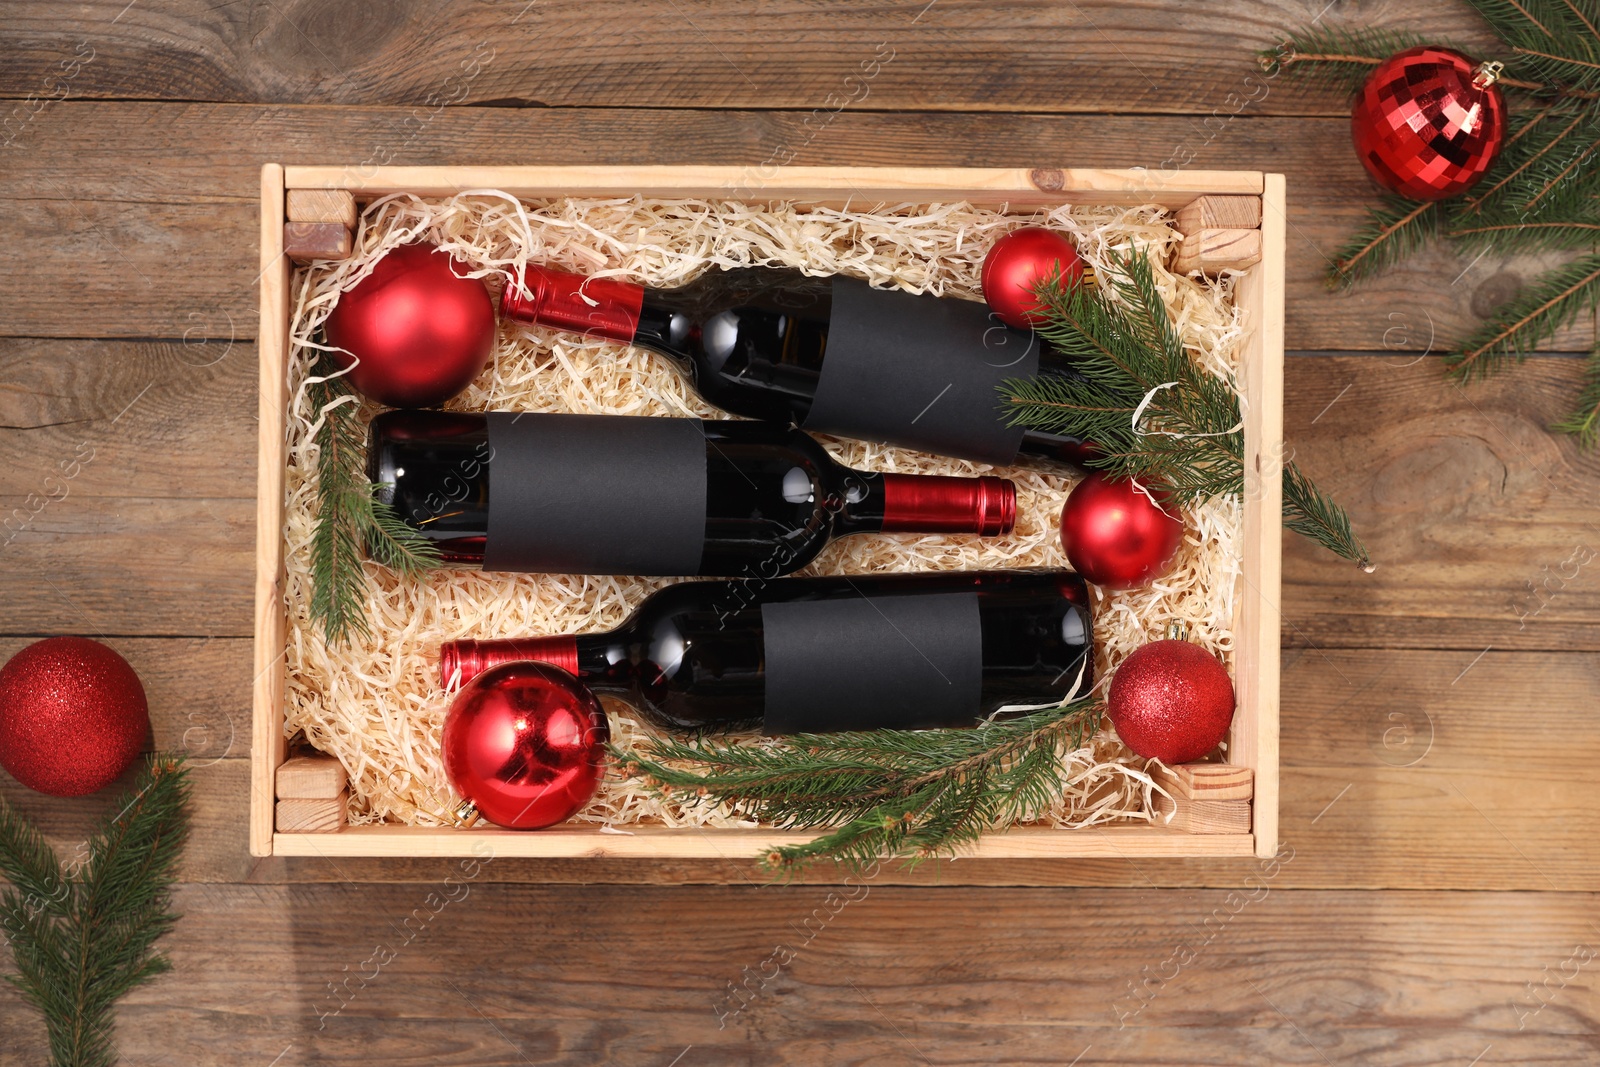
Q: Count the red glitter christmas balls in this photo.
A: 2